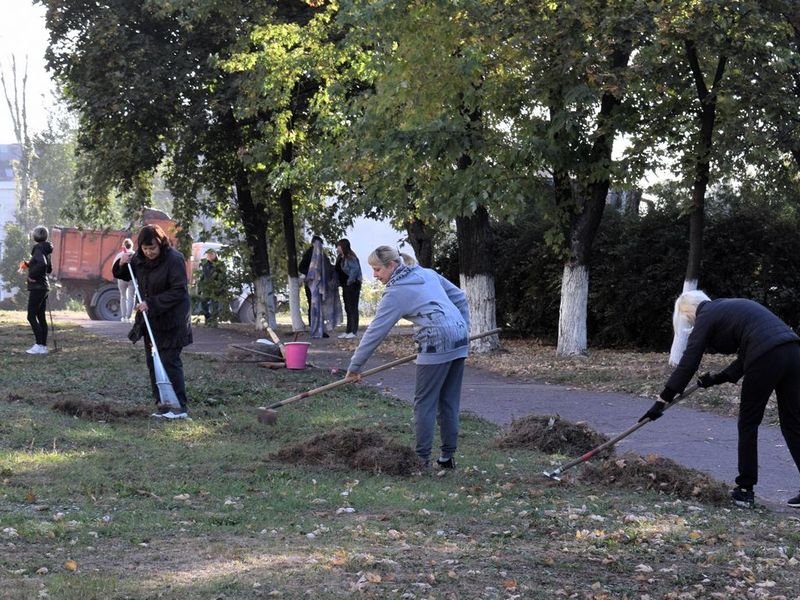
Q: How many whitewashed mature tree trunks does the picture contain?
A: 5